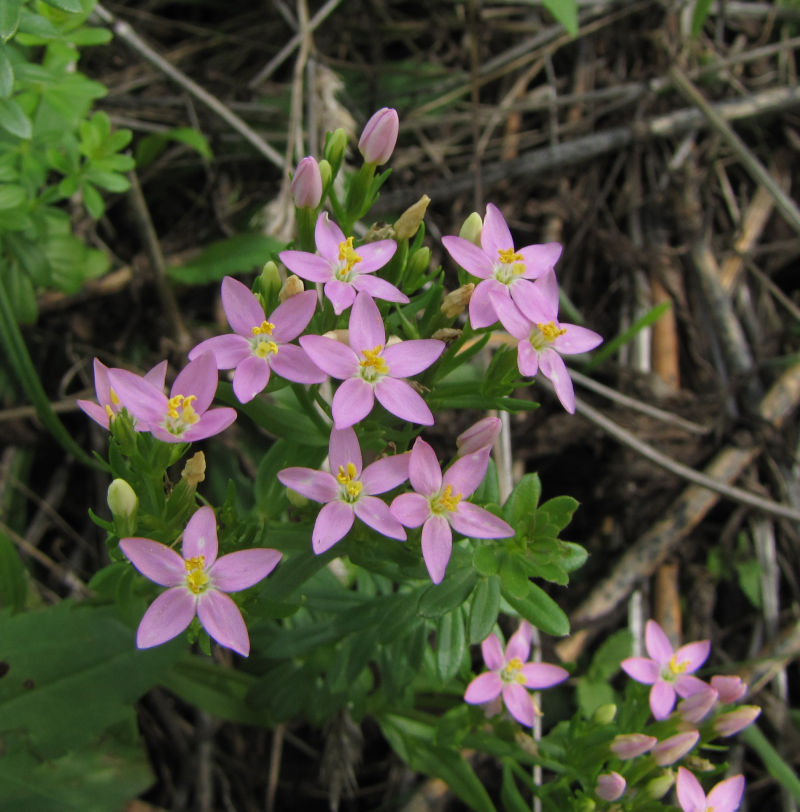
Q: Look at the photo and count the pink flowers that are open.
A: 13